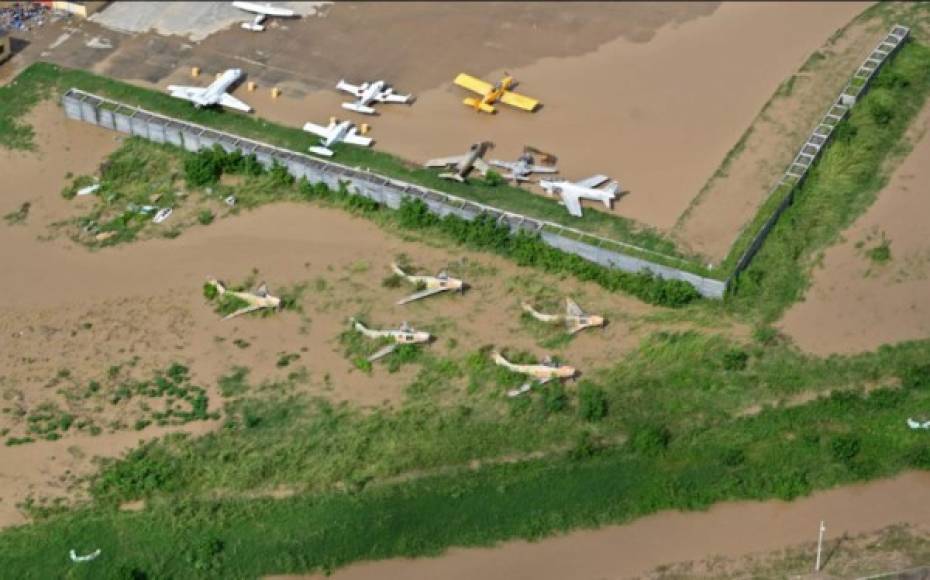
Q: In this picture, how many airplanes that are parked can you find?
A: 13